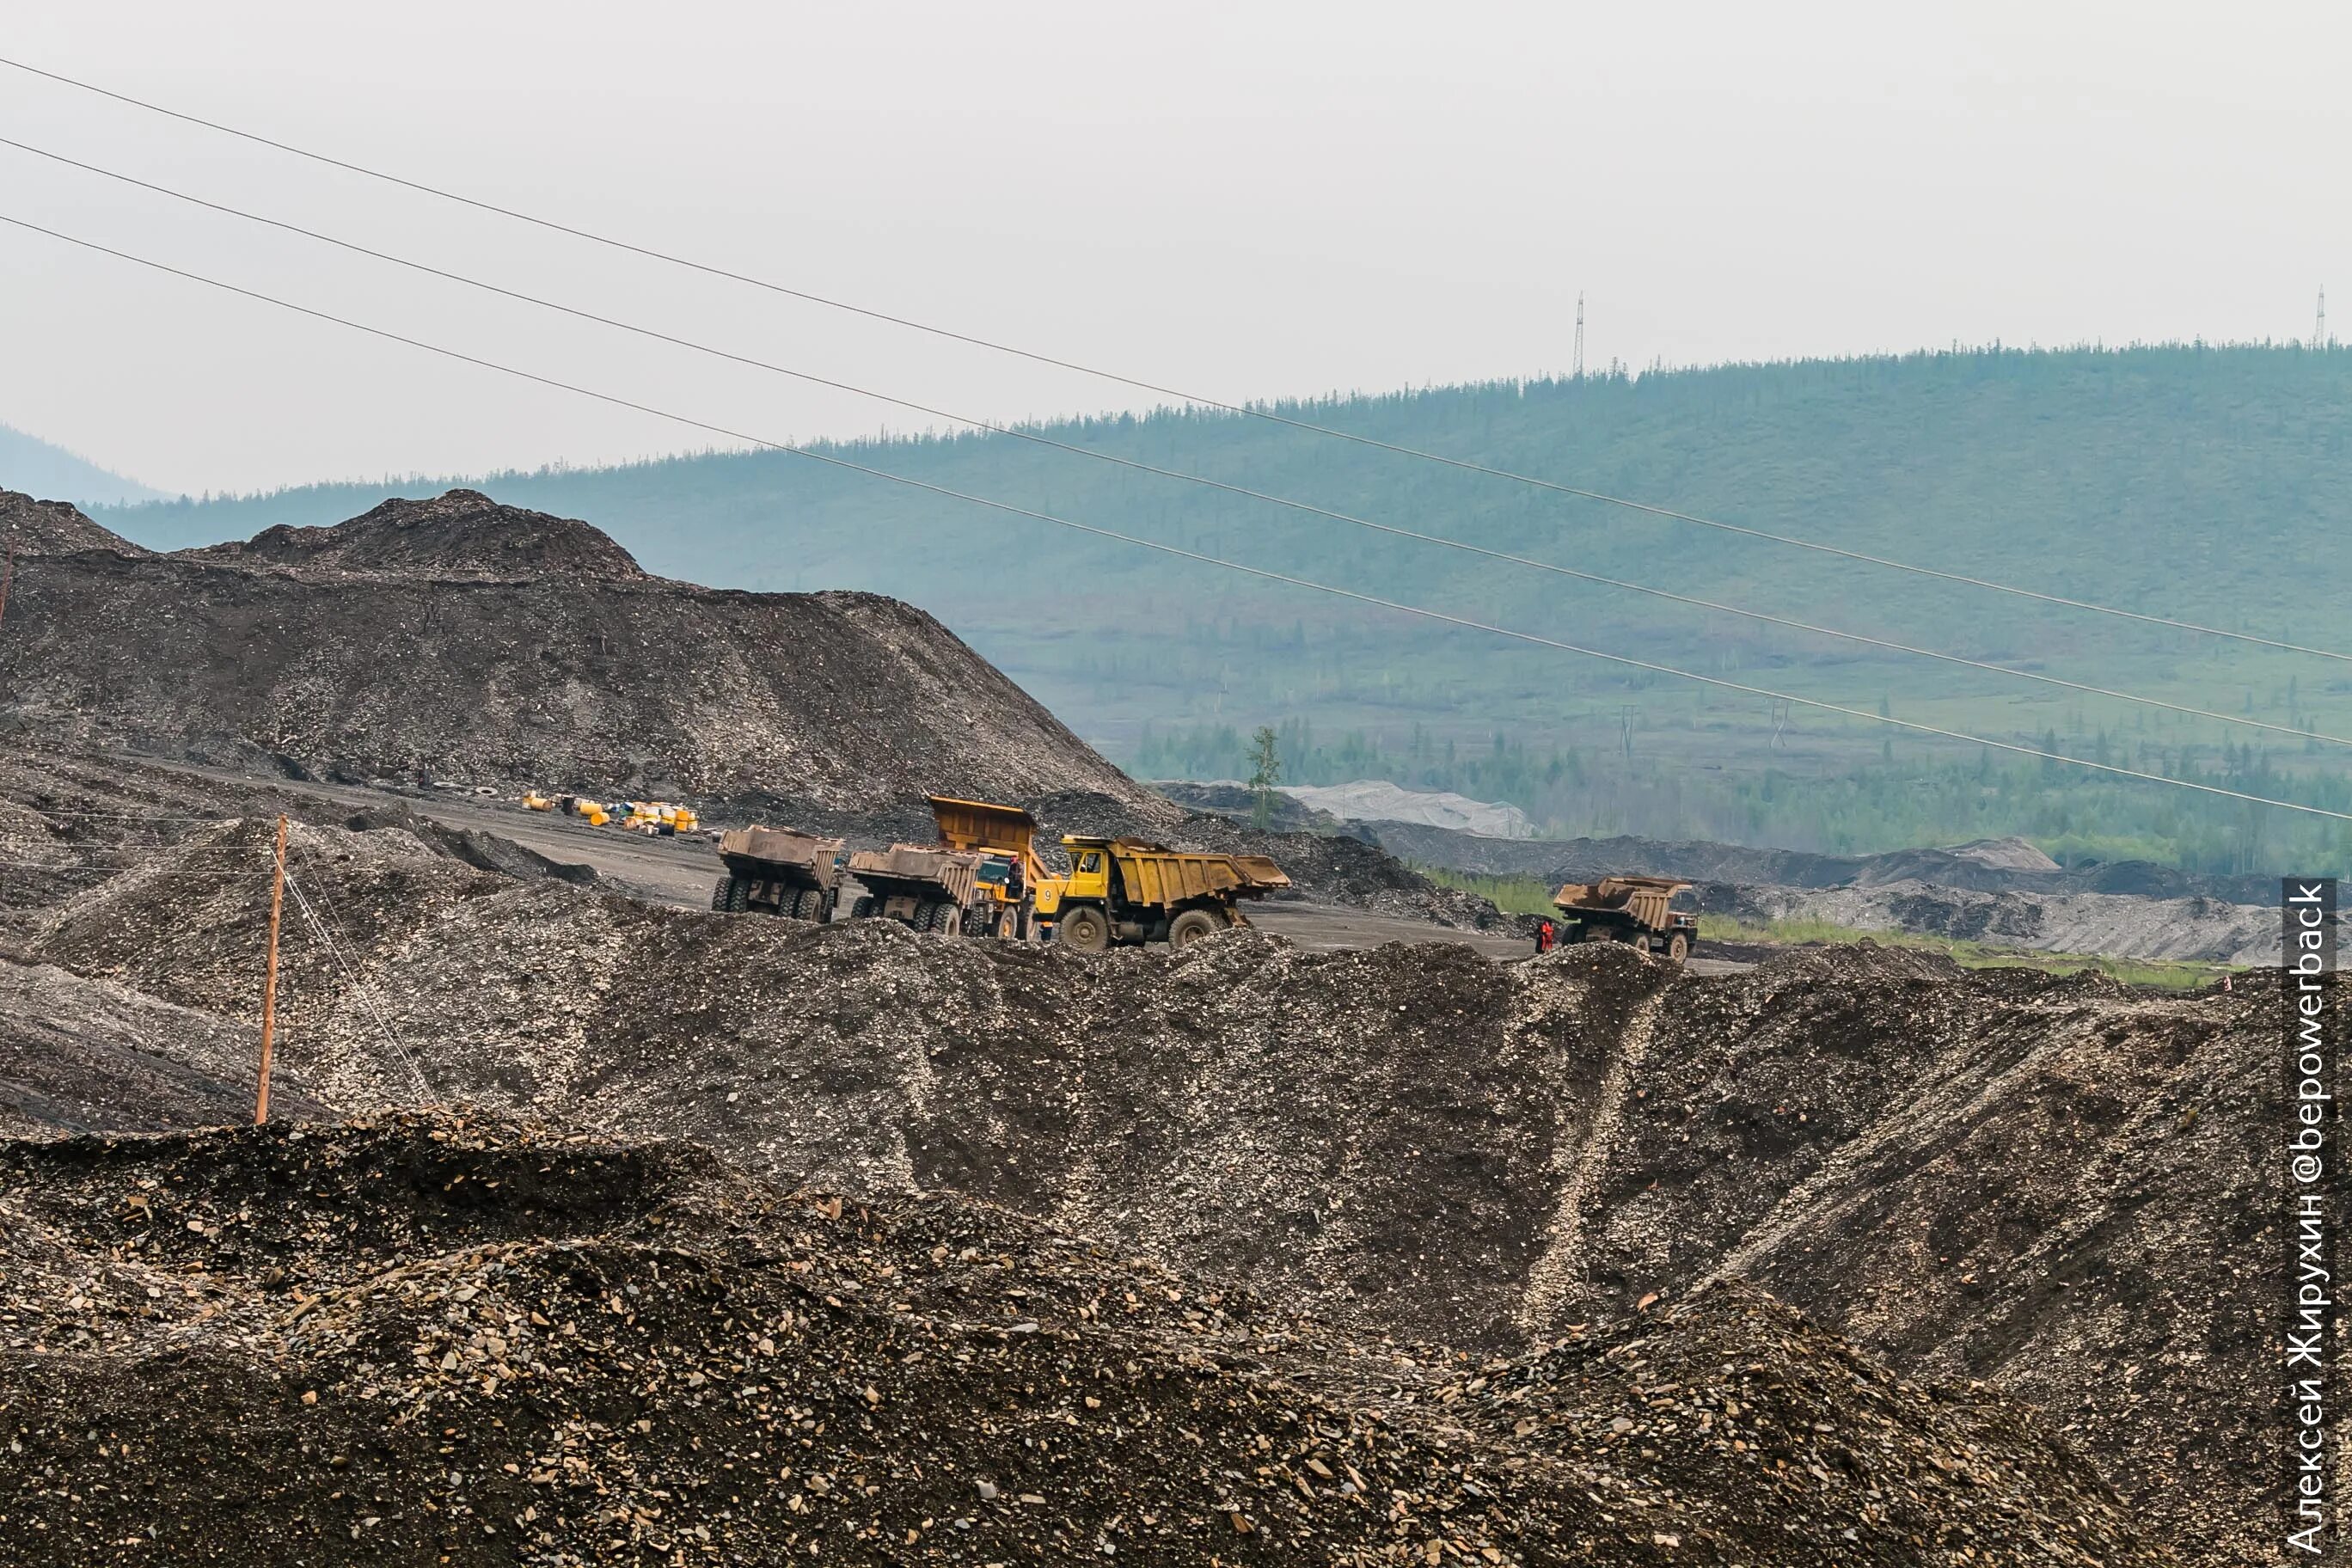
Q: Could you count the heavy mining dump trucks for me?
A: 5